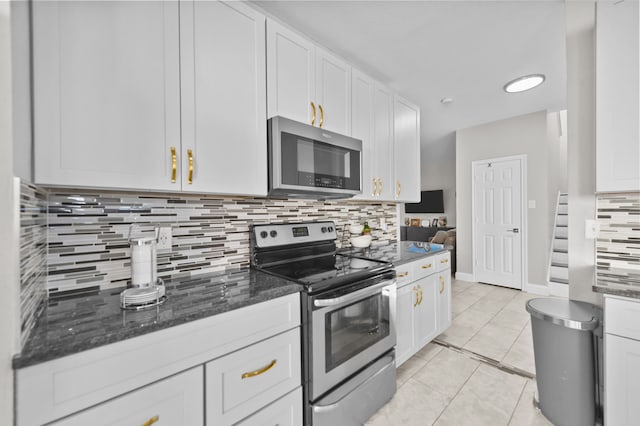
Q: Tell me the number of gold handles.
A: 15